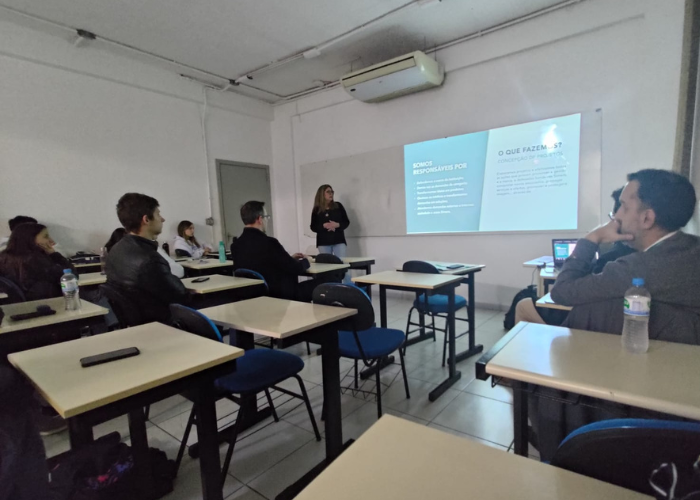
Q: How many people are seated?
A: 8